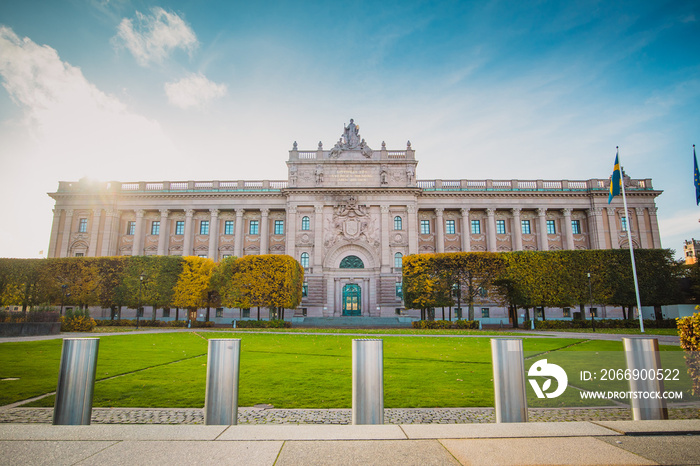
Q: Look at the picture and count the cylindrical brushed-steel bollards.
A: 5